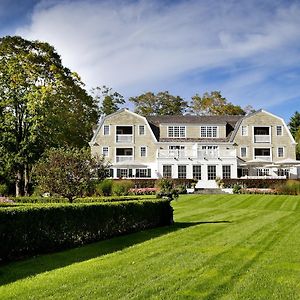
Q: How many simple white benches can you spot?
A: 2